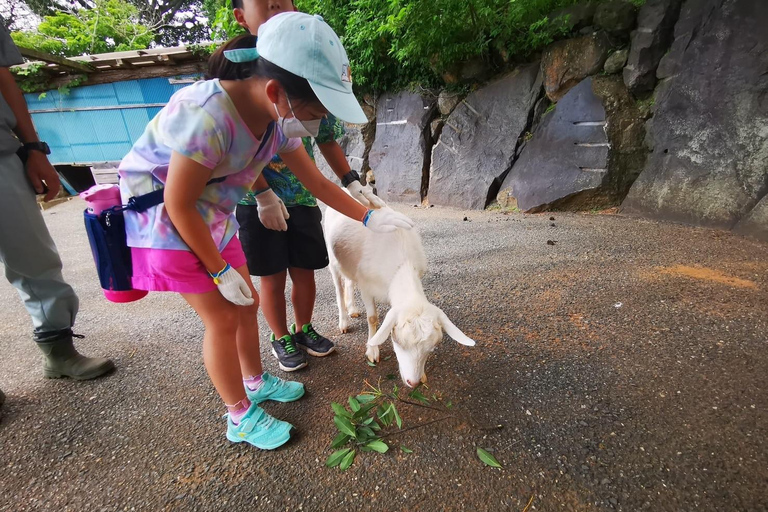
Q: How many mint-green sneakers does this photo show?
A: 2